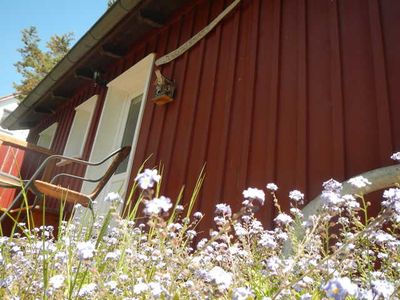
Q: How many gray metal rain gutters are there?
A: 1